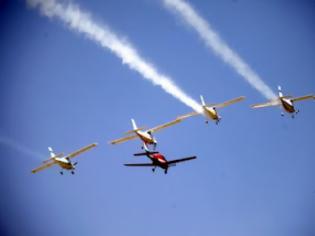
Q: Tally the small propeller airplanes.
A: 5